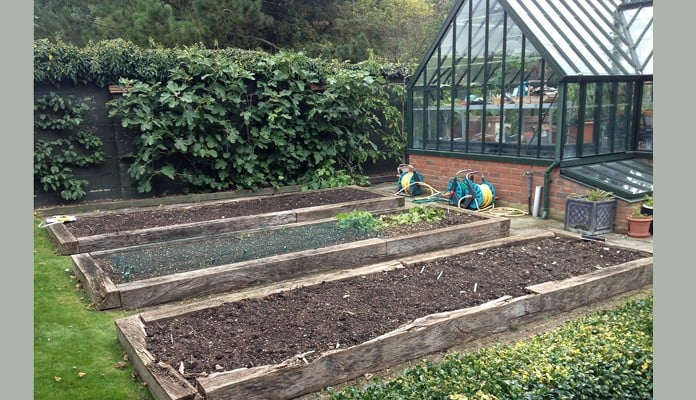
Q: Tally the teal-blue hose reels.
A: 3